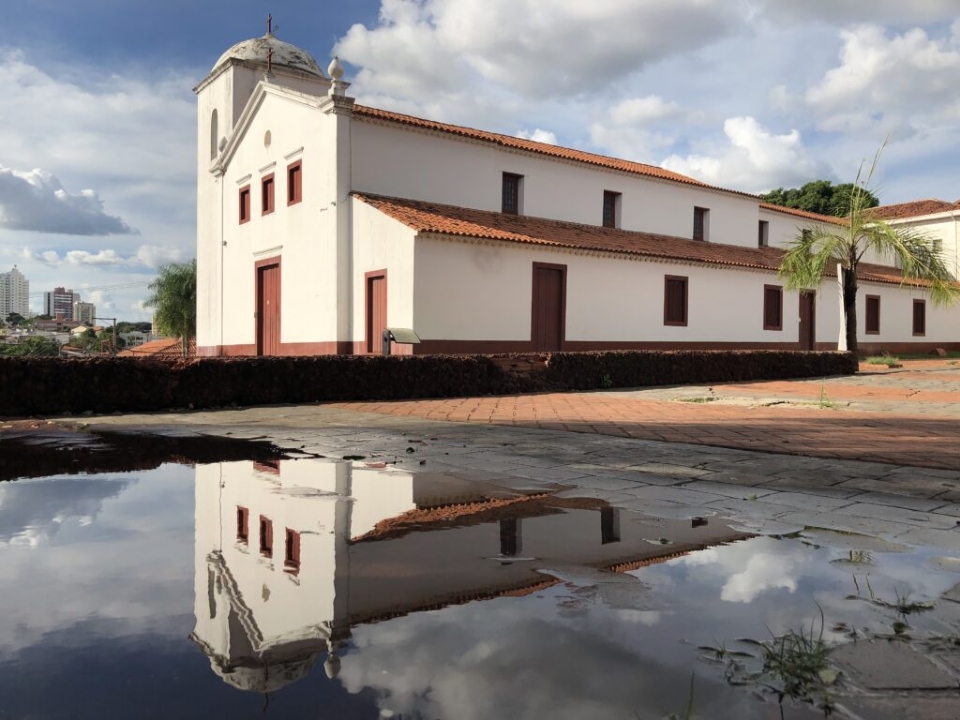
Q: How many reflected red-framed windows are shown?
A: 3